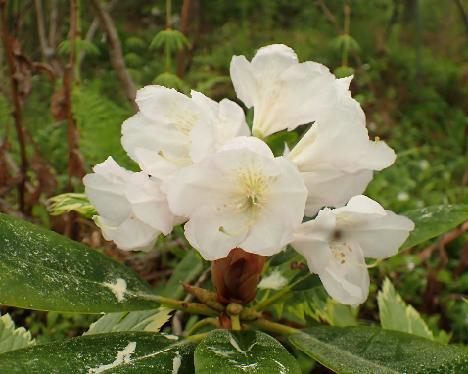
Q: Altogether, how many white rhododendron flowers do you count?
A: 6